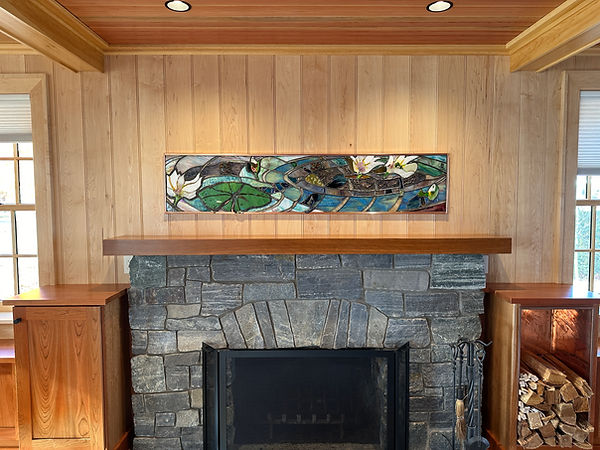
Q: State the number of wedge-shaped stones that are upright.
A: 9